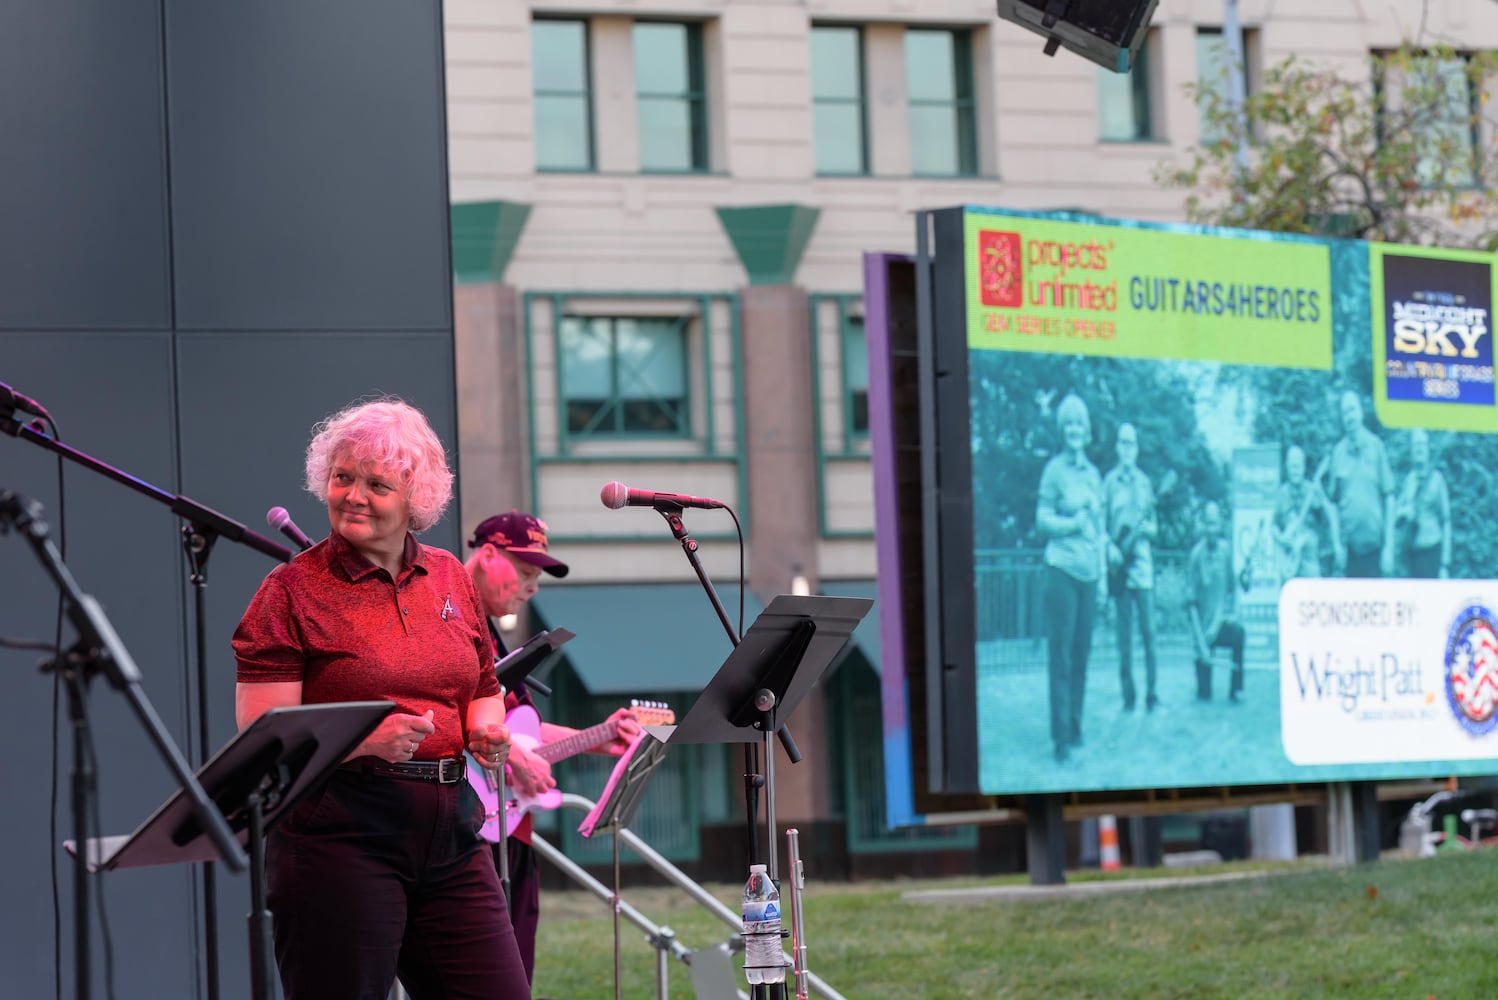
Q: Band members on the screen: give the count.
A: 6